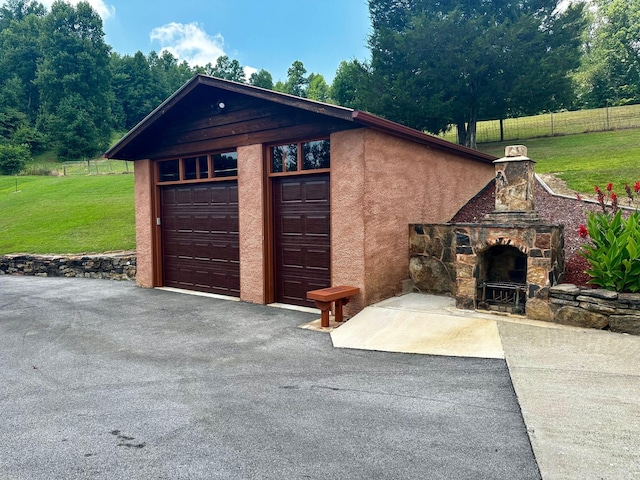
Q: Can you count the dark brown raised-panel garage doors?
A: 2